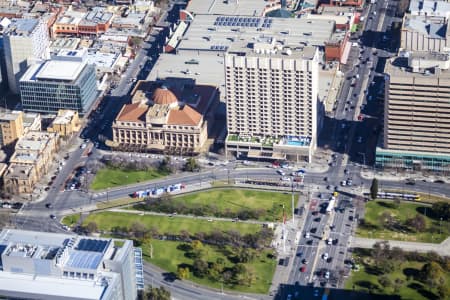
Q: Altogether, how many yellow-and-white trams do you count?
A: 1